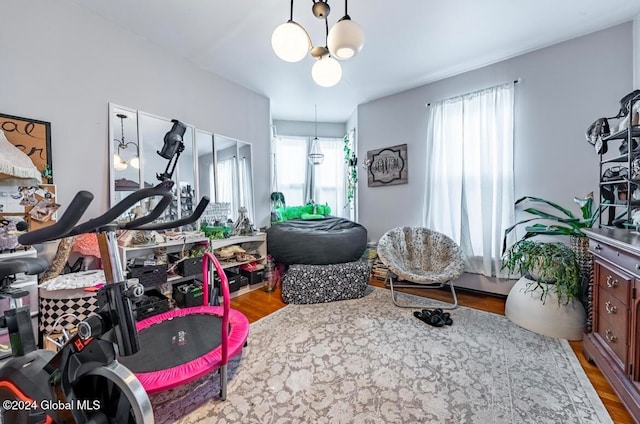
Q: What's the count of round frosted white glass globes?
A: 3